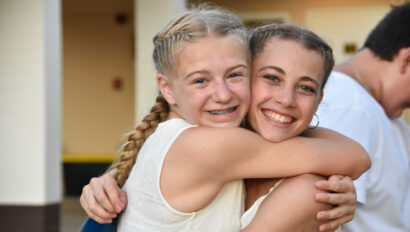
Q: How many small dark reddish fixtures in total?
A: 2